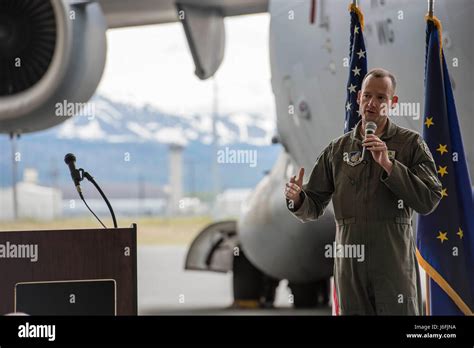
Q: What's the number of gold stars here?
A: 6